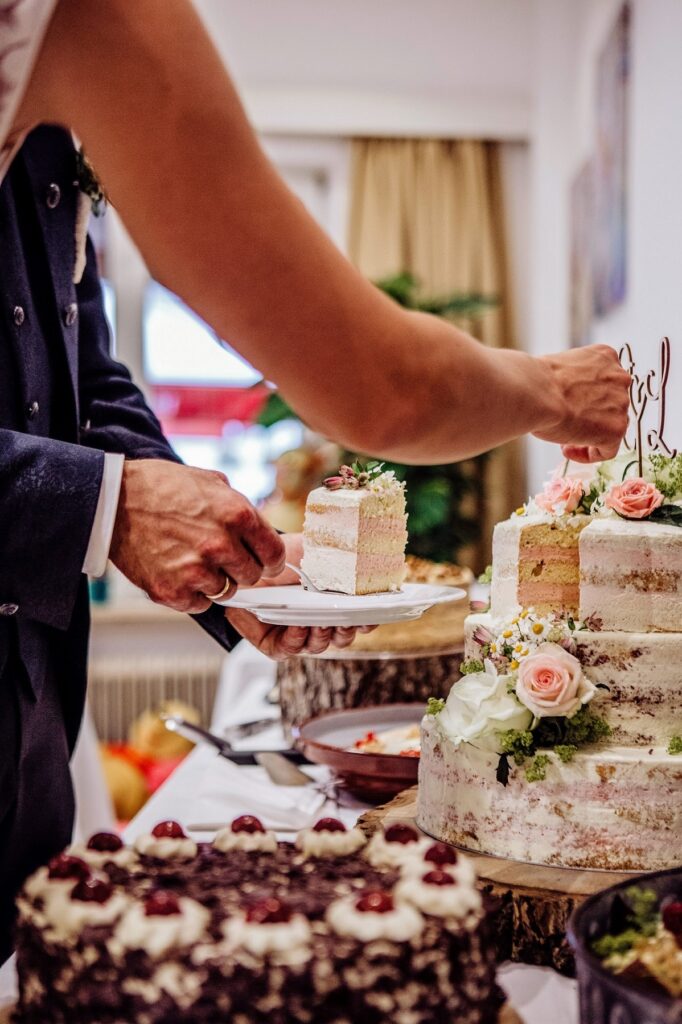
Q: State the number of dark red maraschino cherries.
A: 12